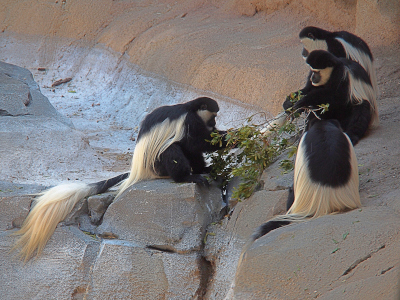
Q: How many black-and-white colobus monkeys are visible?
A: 4